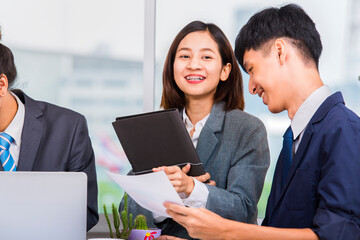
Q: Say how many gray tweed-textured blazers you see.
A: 1